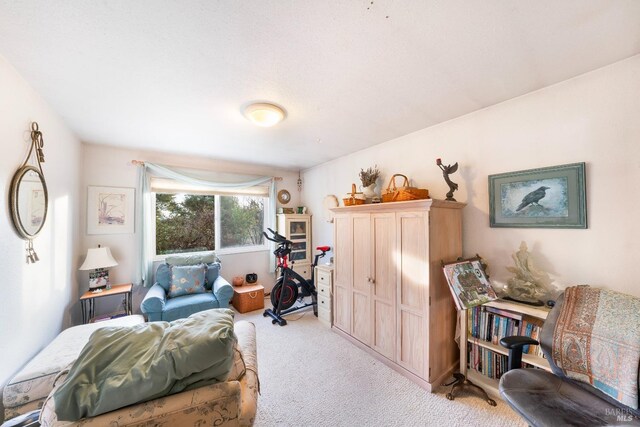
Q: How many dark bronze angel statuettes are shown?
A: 1